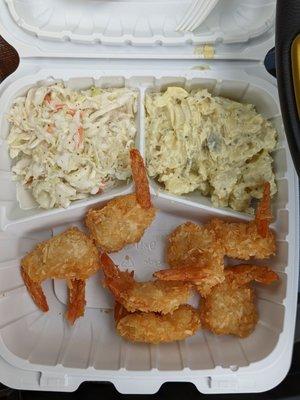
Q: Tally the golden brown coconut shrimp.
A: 7